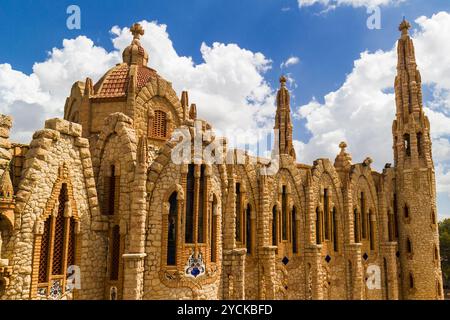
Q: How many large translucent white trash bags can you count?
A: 0